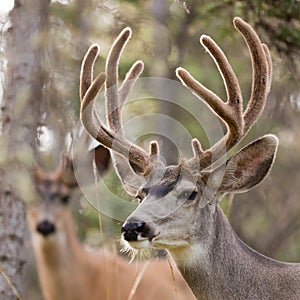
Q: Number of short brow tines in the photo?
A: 2